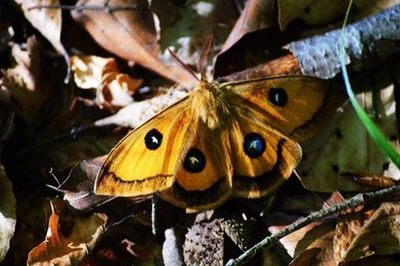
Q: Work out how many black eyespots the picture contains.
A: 4